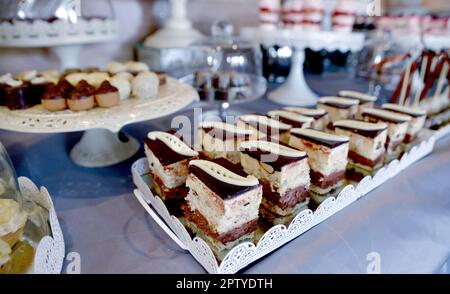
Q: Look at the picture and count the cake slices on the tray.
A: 13